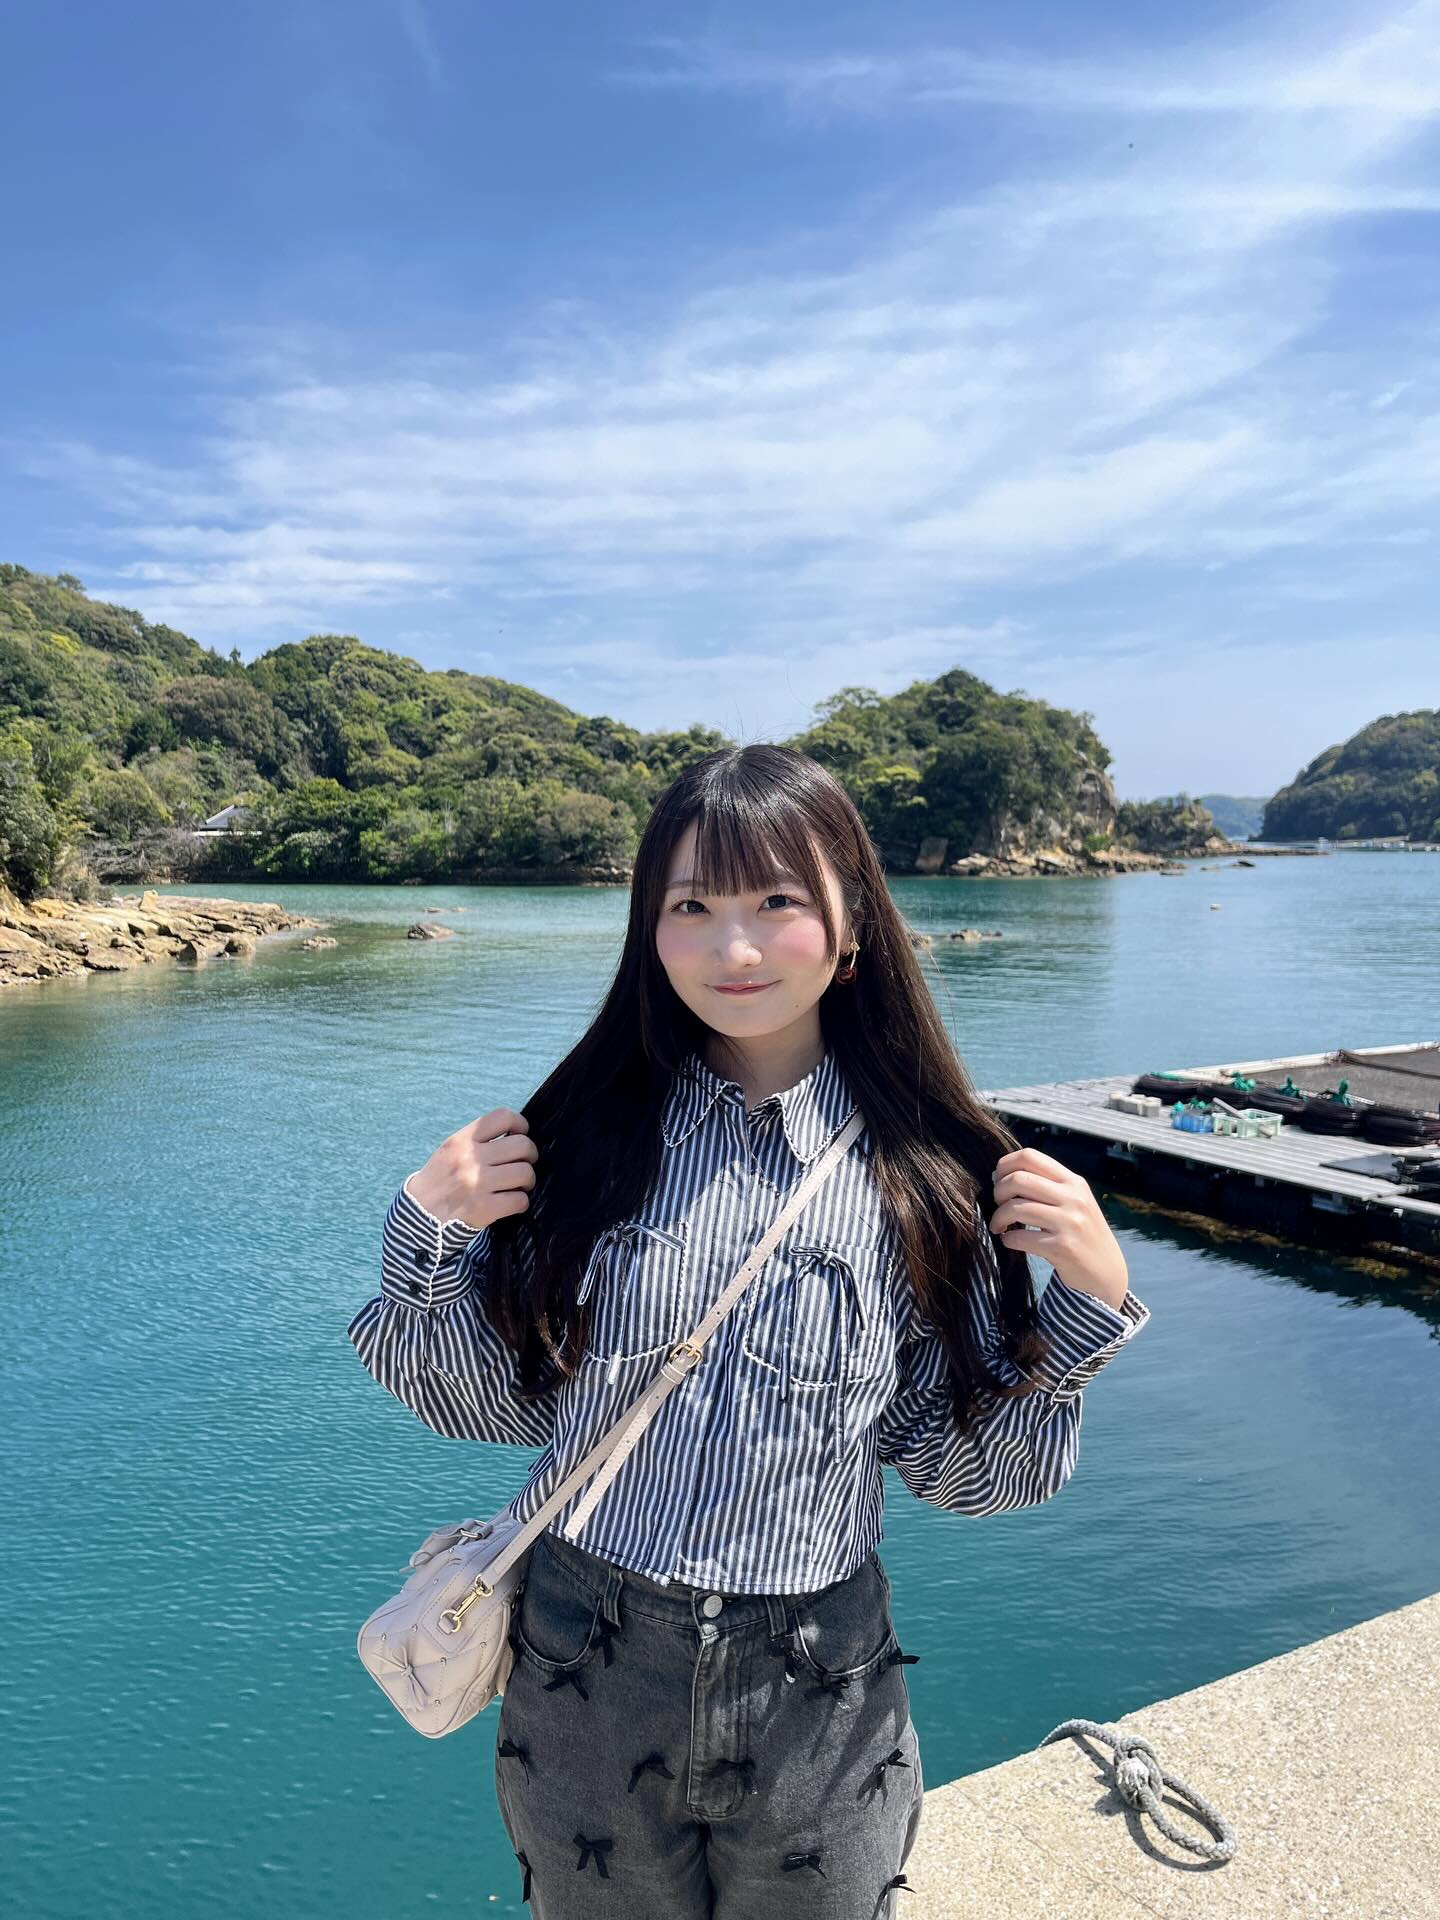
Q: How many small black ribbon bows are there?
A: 13